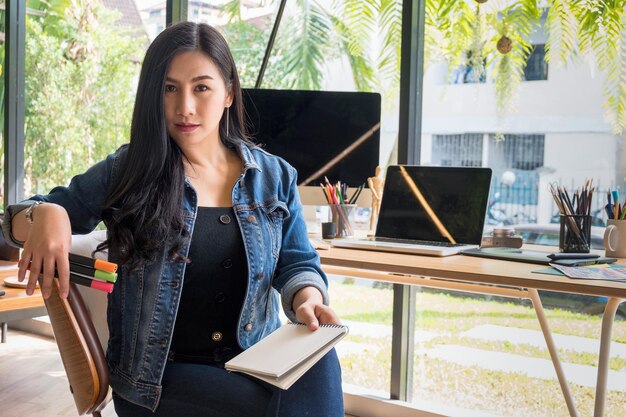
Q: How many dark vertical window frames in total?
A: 3